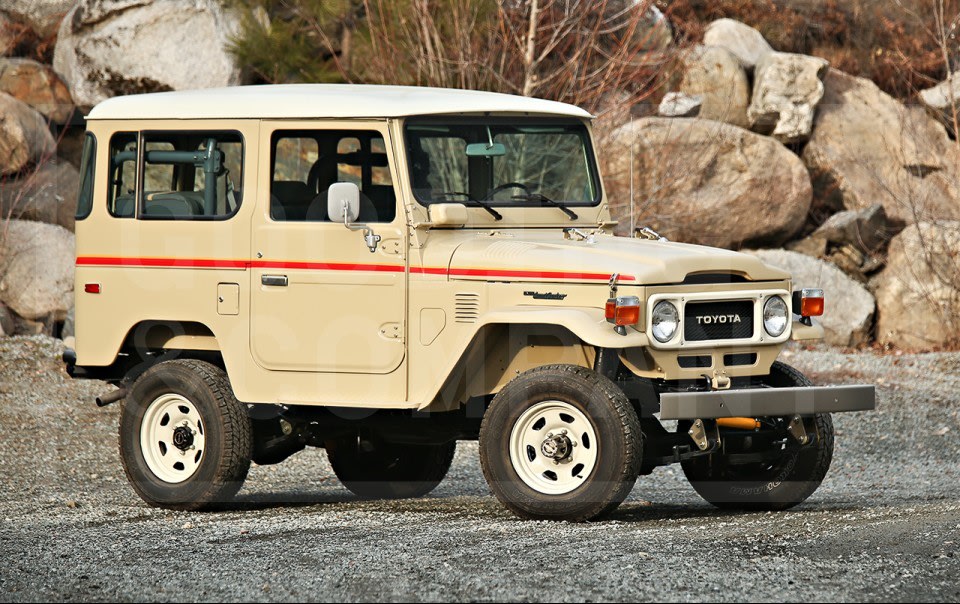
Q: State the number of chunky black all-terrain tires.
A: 4